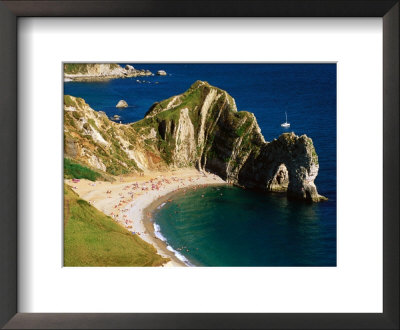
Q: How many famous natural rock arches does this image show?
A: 1